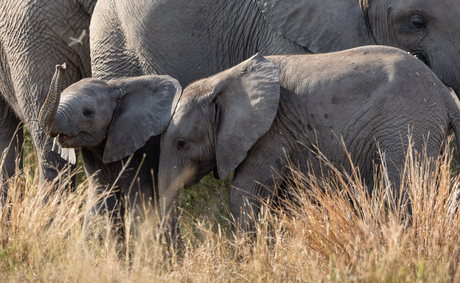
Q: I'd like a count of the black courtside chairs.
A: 0